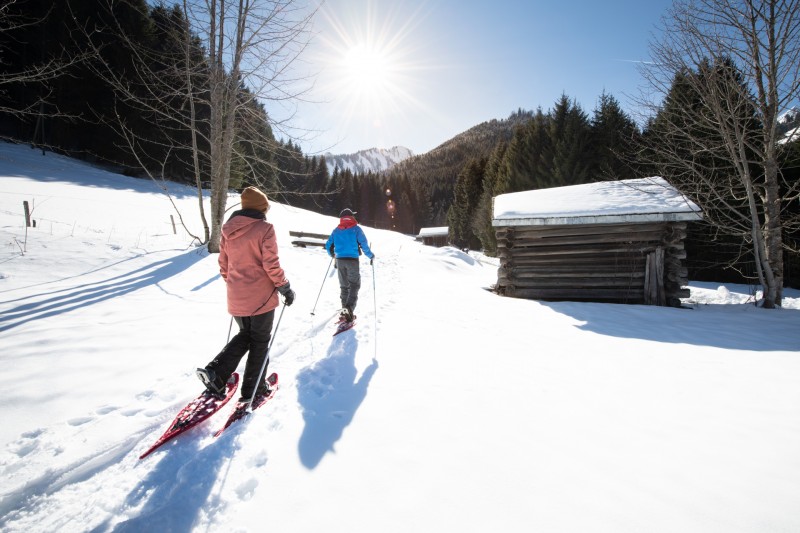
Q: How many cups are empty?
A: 0